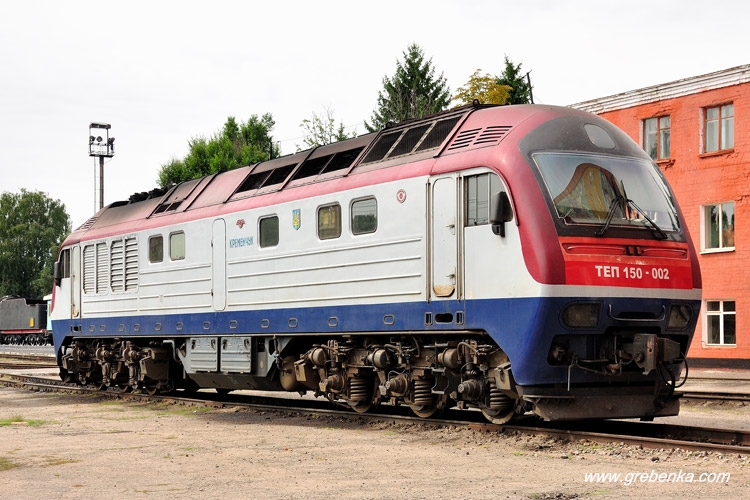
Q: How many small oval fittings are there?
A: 12